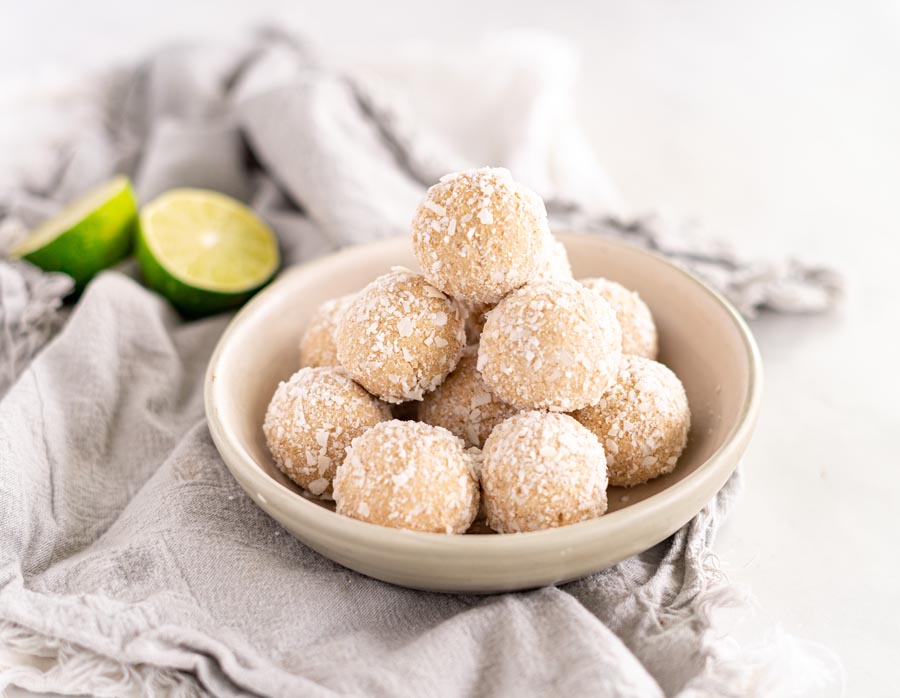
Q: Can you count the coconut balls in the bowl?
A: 11